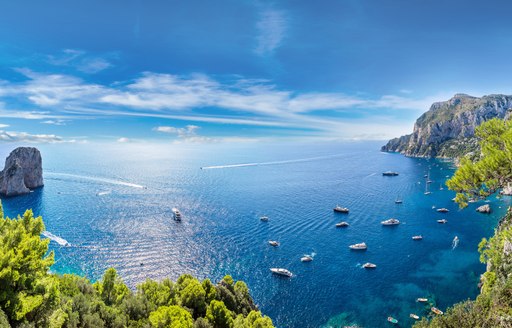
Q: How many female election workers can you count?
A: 0